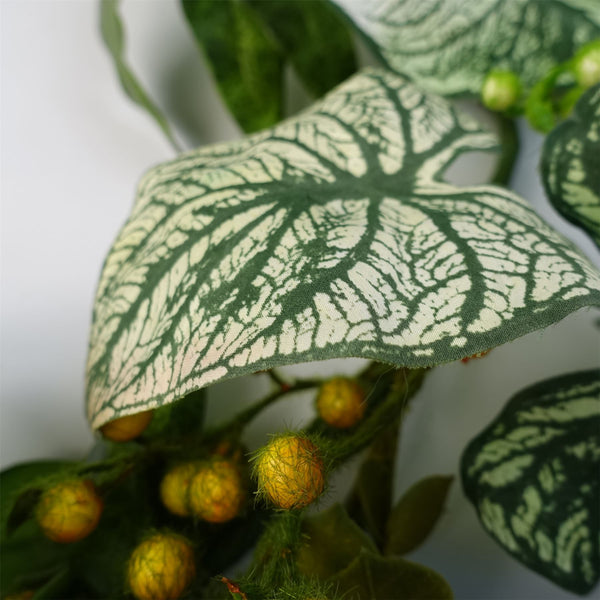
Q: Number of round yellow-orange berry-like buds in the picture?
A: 7